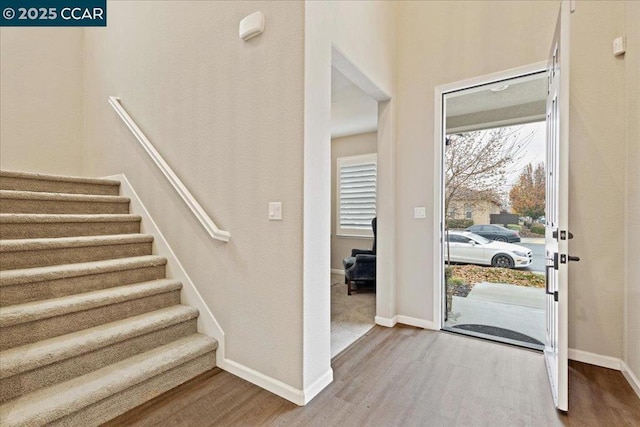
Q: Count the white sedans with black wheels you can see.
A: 1